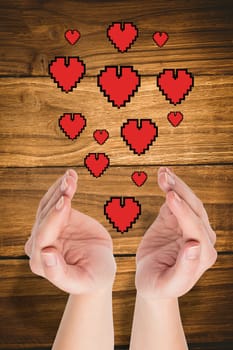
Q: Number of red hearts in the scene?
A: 13